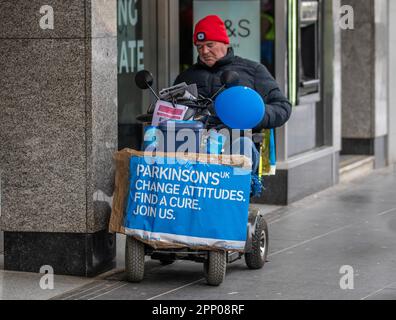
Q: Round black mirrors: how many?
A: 2